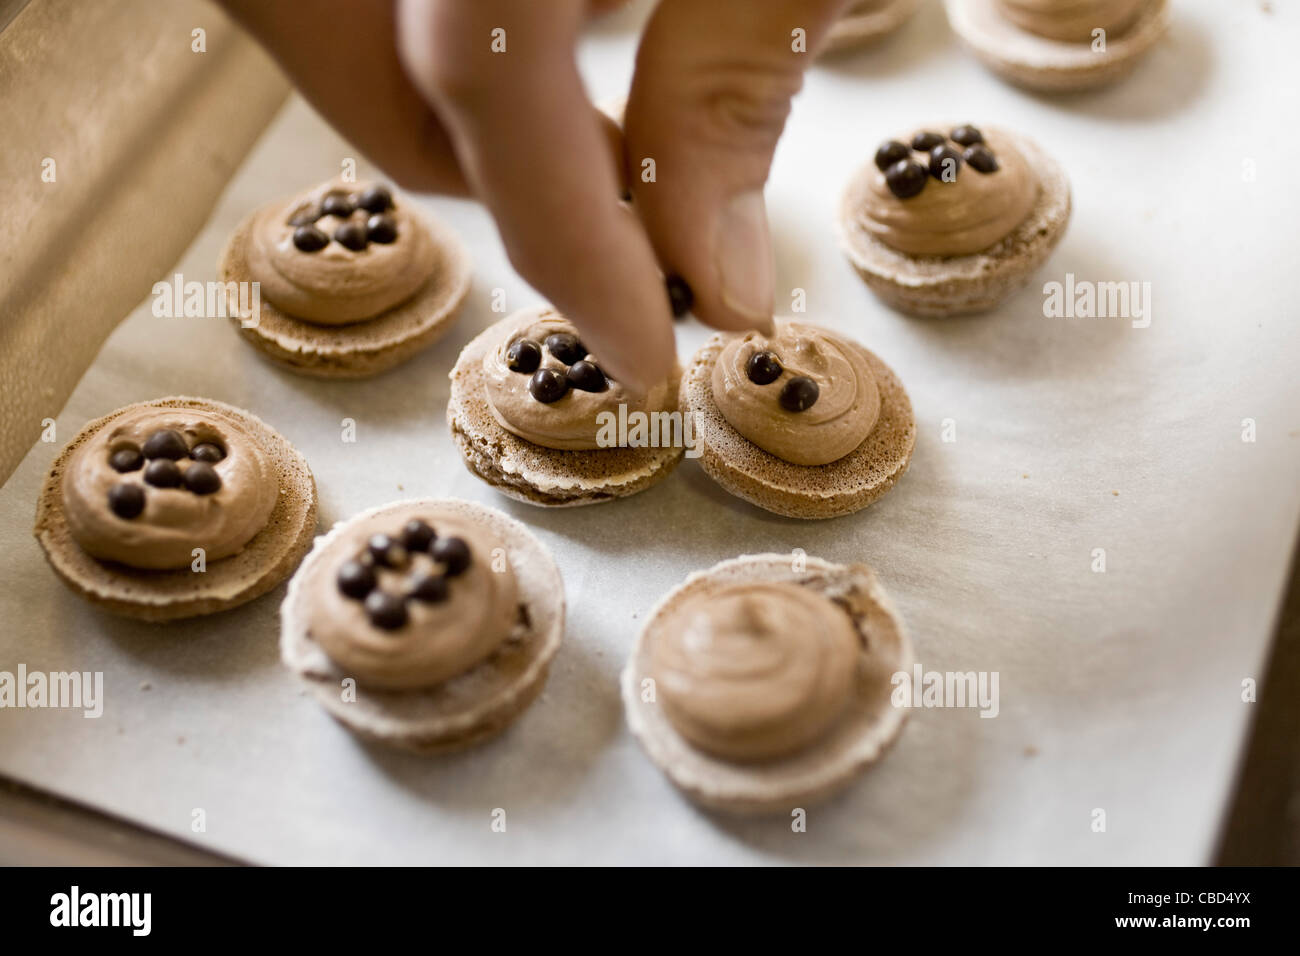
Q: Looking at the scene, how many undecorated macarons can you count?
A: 1